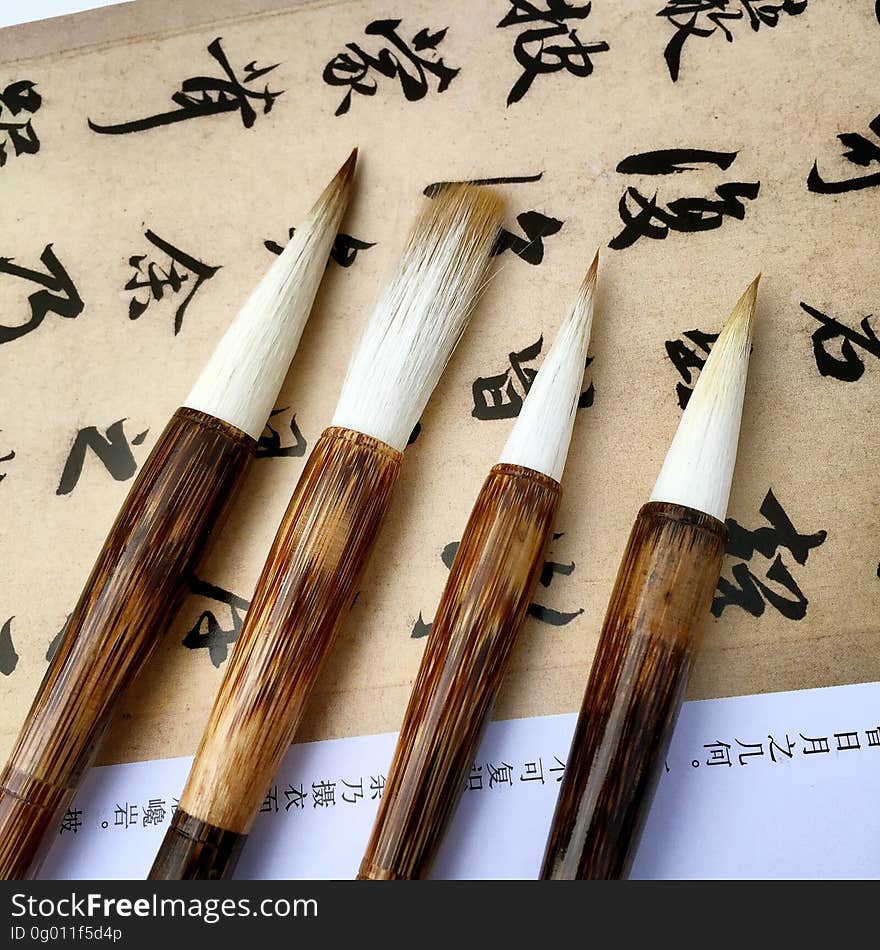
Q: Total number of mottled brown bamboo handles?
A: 4